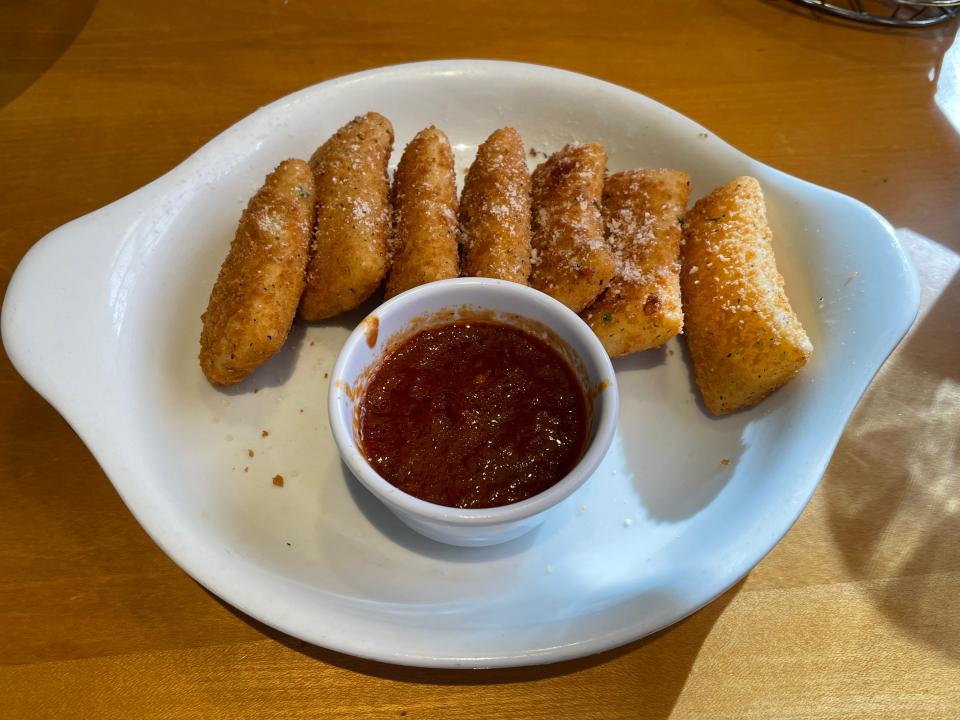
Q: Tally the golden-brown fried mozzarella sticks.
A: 7